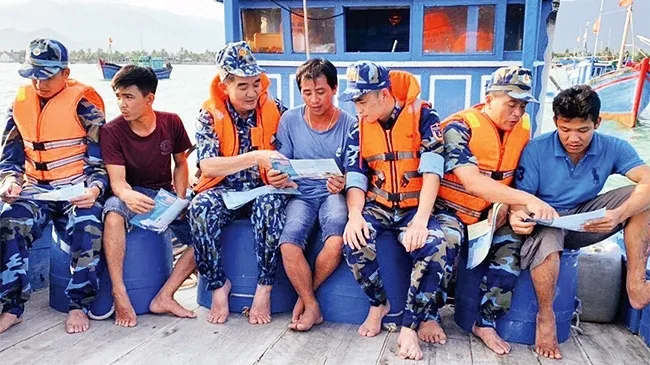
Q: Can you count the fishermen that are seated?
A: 3